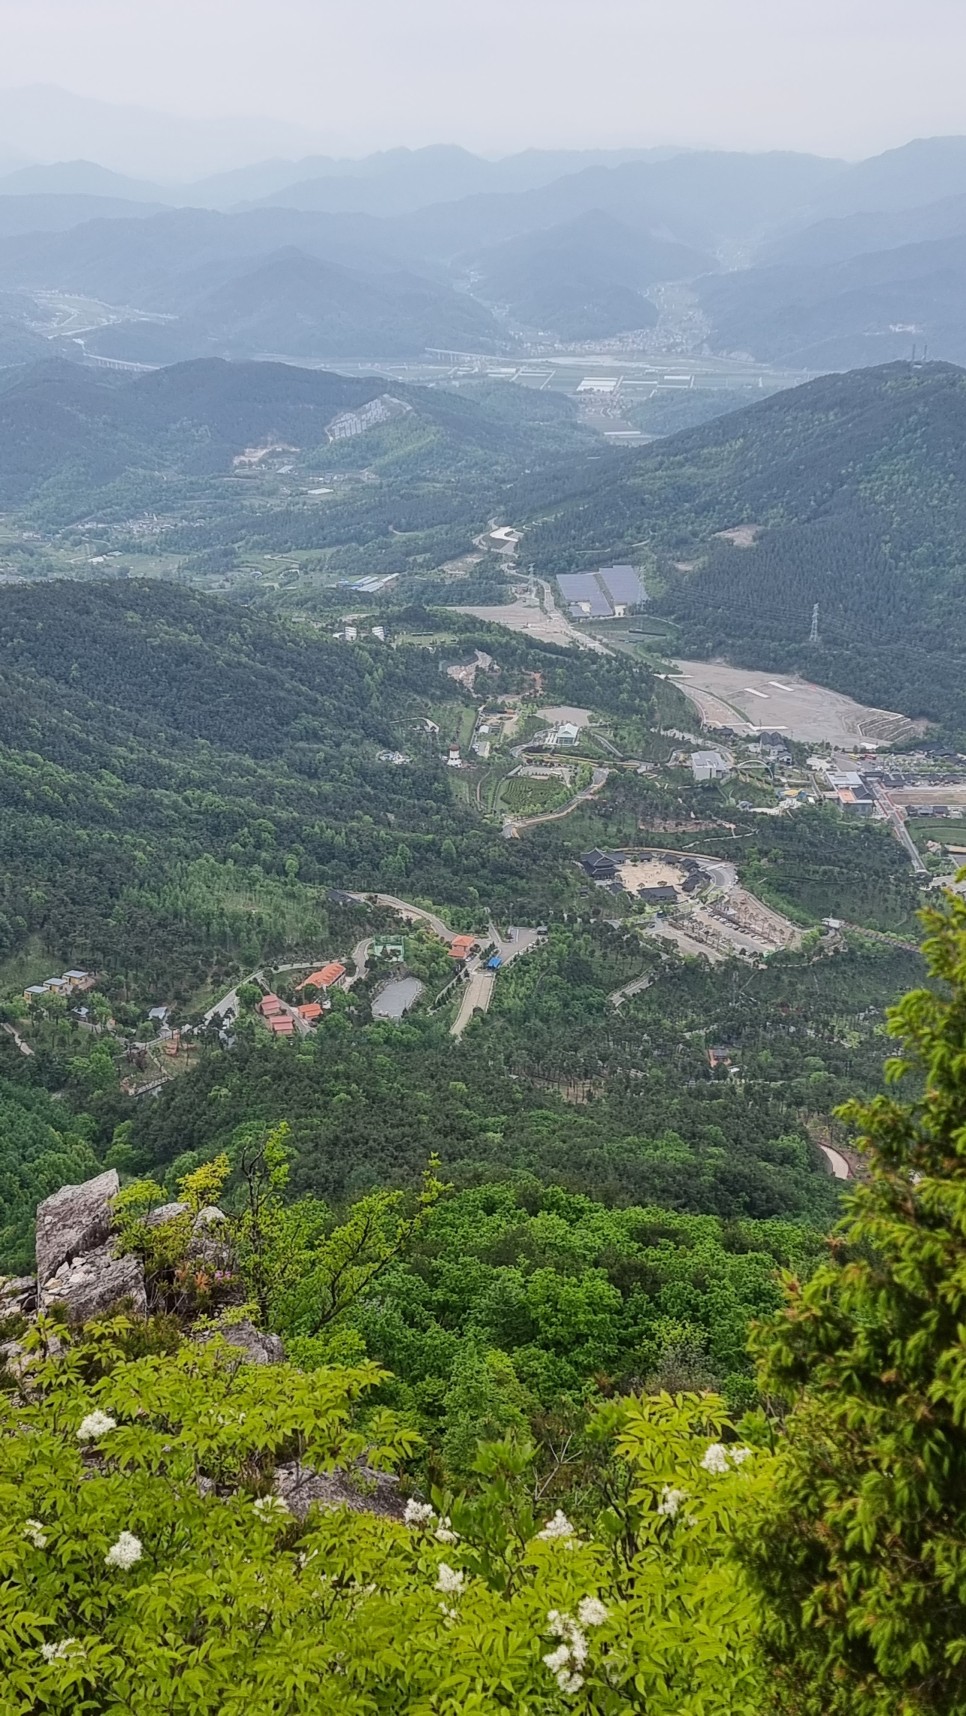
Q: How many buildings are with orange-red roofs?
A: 5